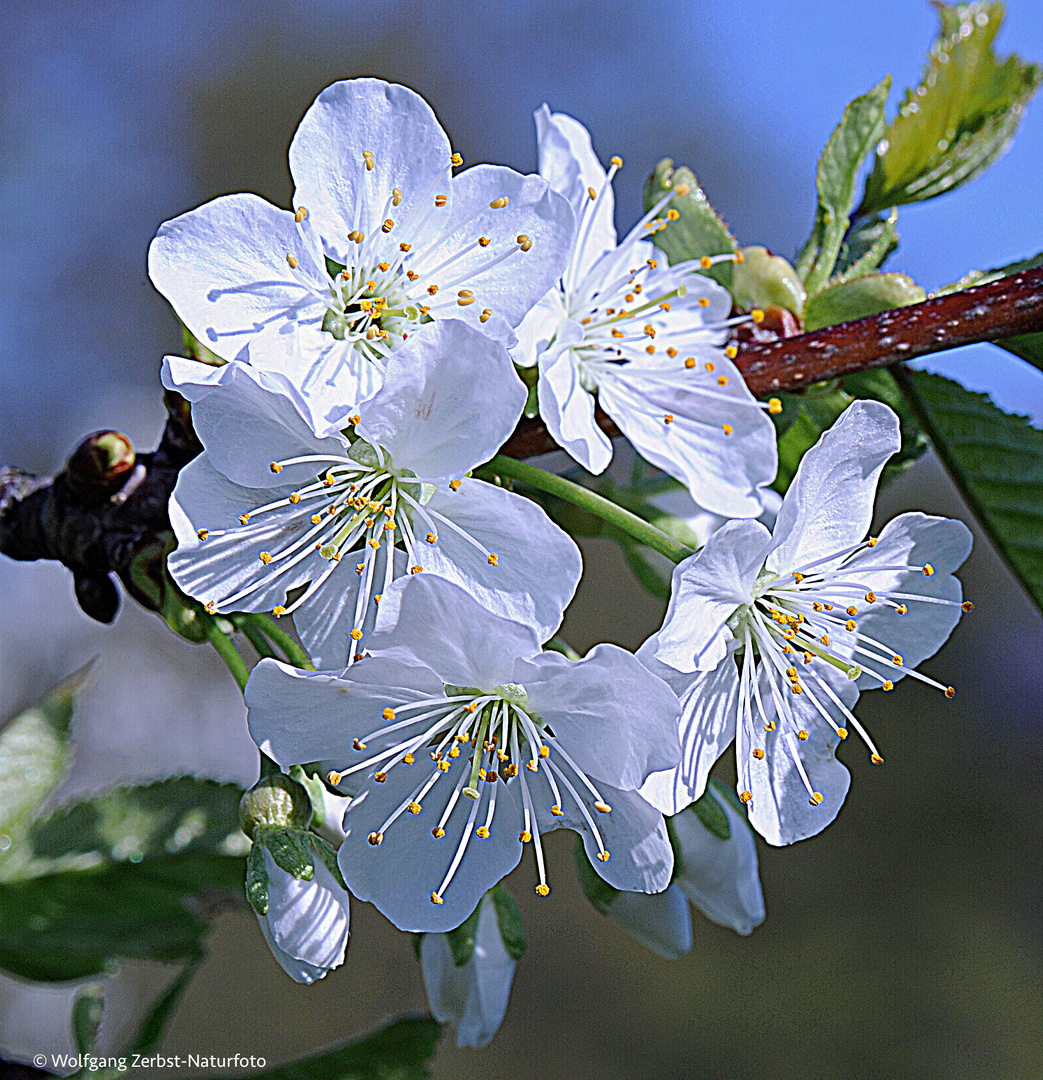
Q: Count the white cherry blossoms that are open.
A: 5